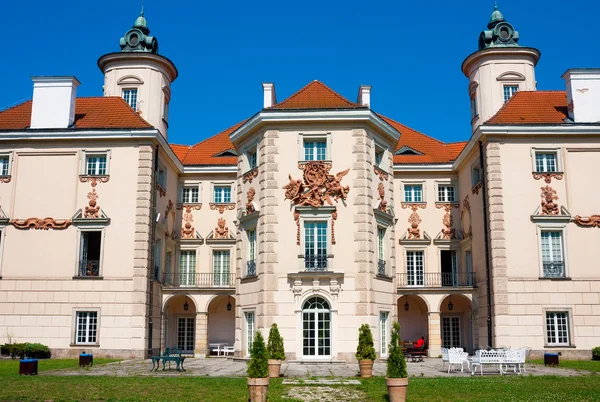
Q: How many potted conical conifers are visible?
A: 4